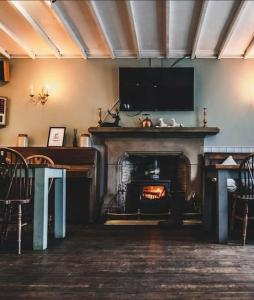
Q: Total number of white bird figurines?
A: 2